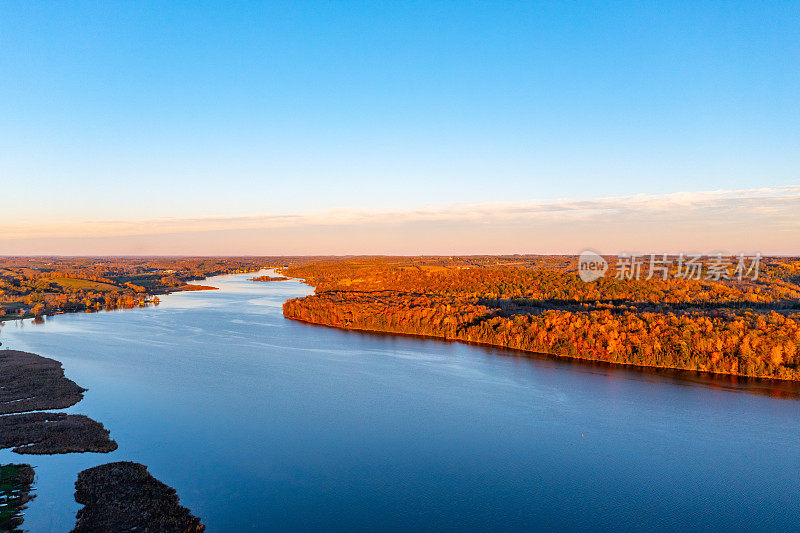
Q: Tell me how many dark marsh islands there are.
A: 4